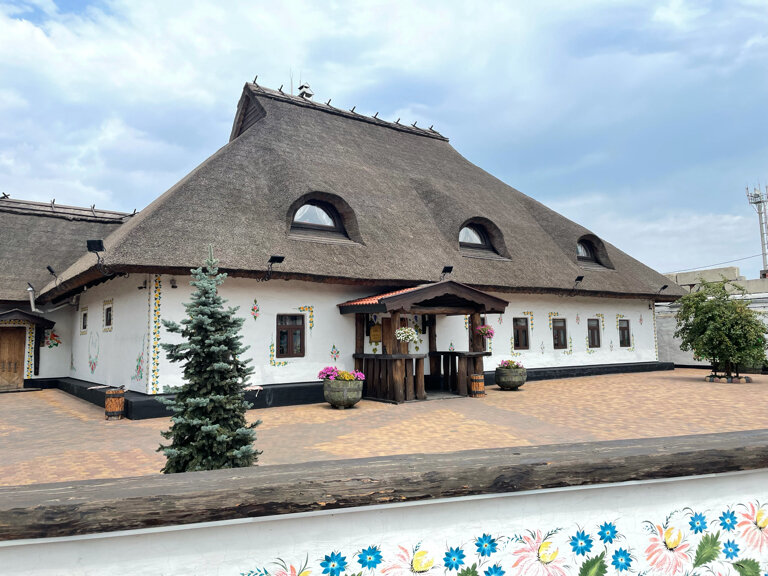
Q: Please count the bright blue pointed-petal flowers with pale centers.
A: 11